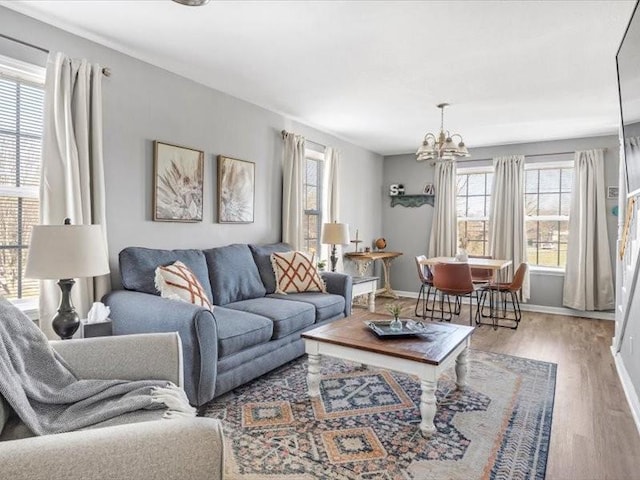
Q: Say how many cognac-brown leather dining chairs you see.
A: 4